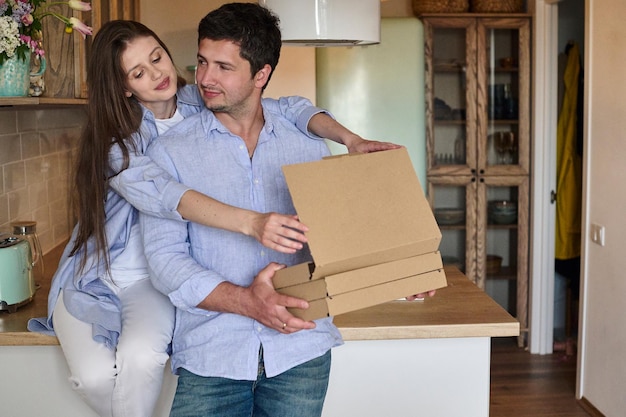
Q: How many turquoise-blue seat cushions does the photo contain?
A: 0